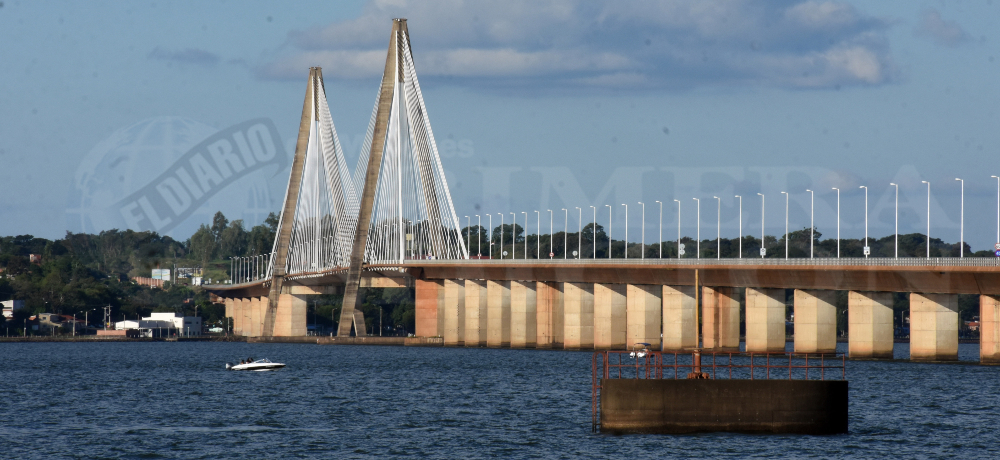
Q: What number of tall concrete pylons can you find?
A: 2